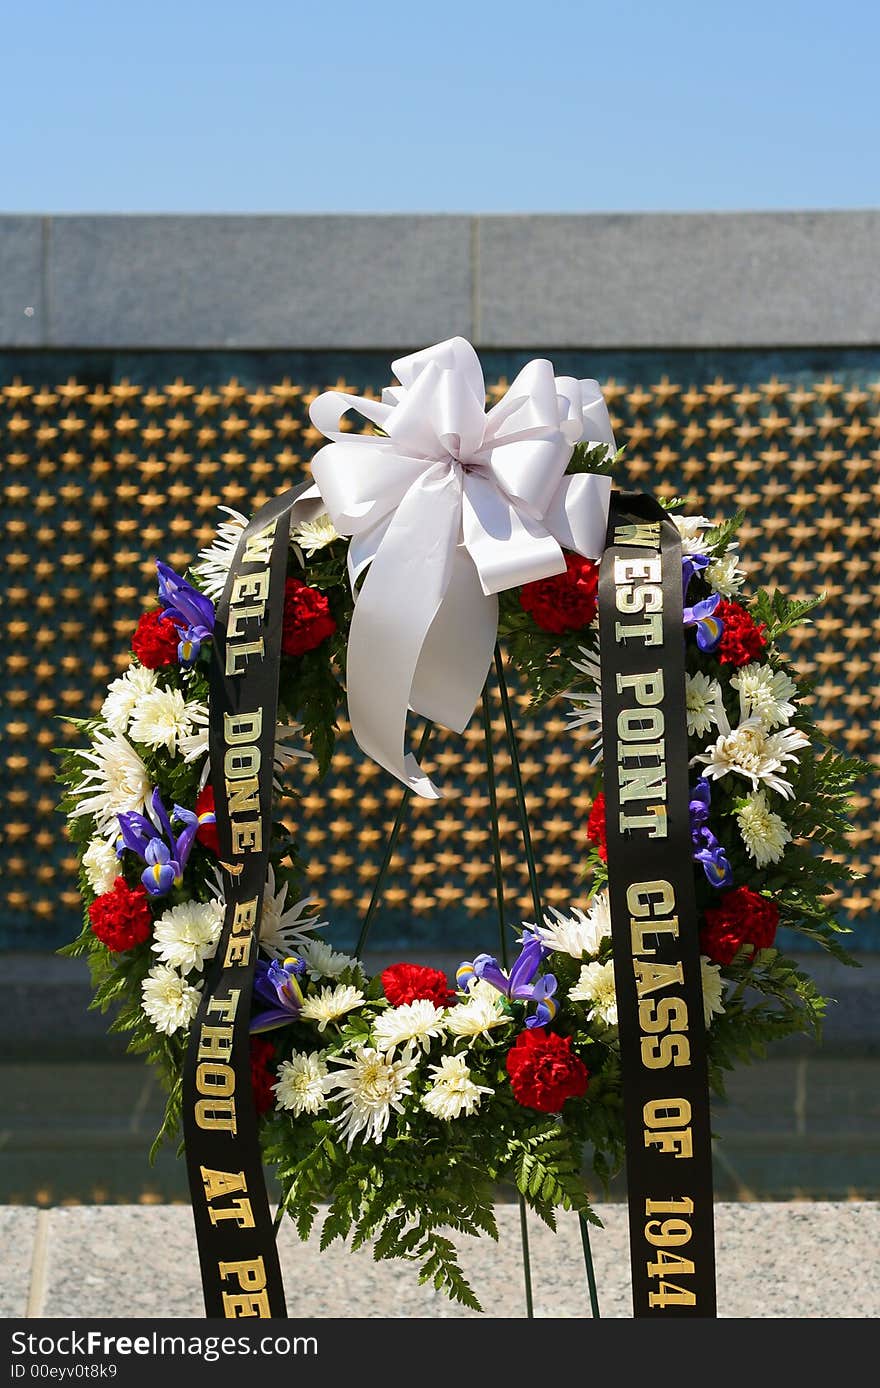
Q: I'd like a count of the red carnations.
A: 11